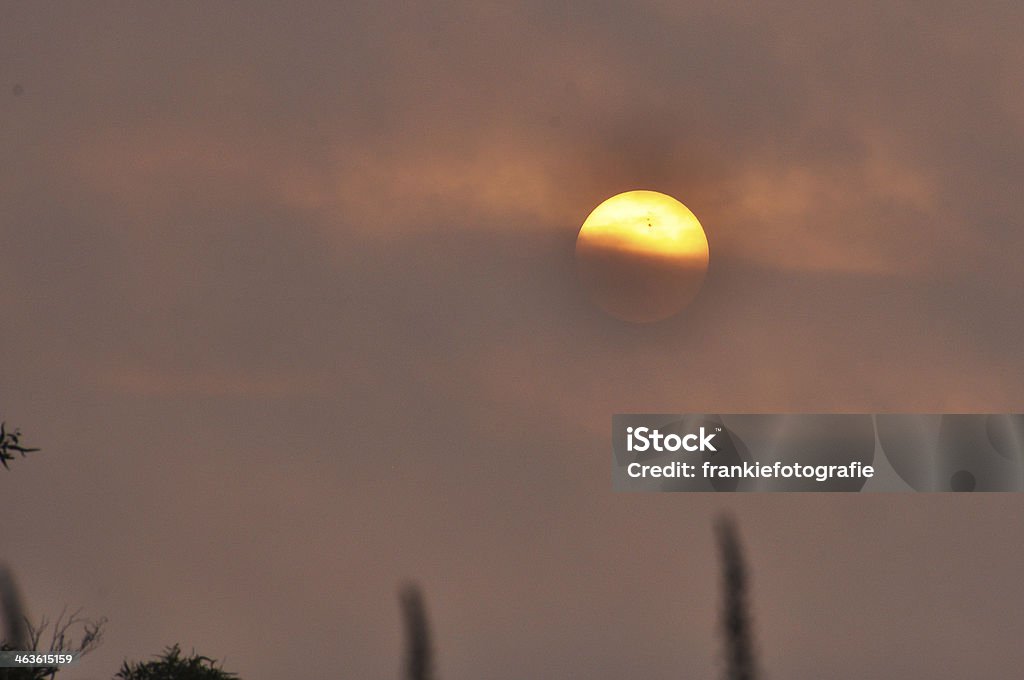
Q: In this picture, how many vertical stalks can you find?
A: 3